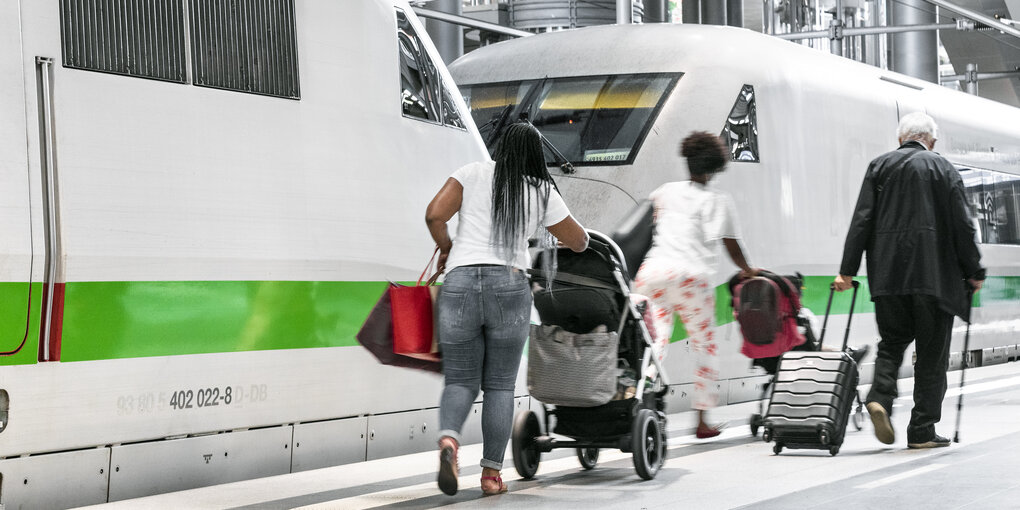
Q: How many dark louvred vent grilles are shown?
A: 2